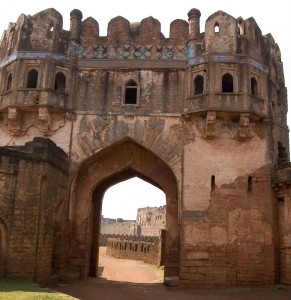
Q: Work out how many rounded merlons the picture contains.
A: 4